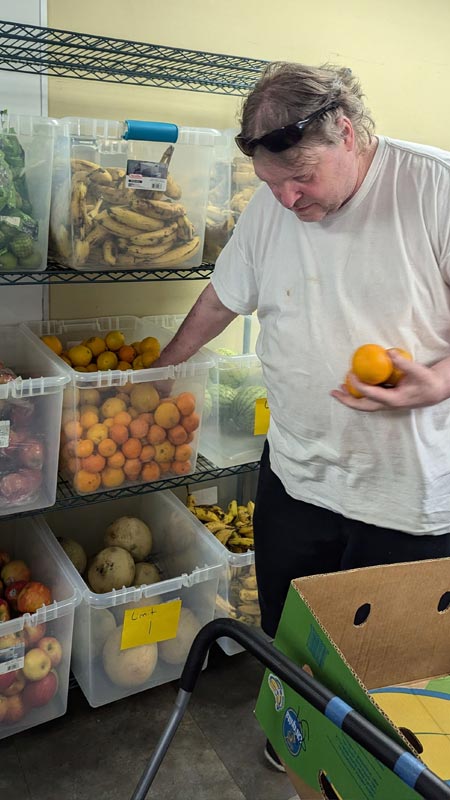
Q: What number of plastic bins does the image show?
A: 9